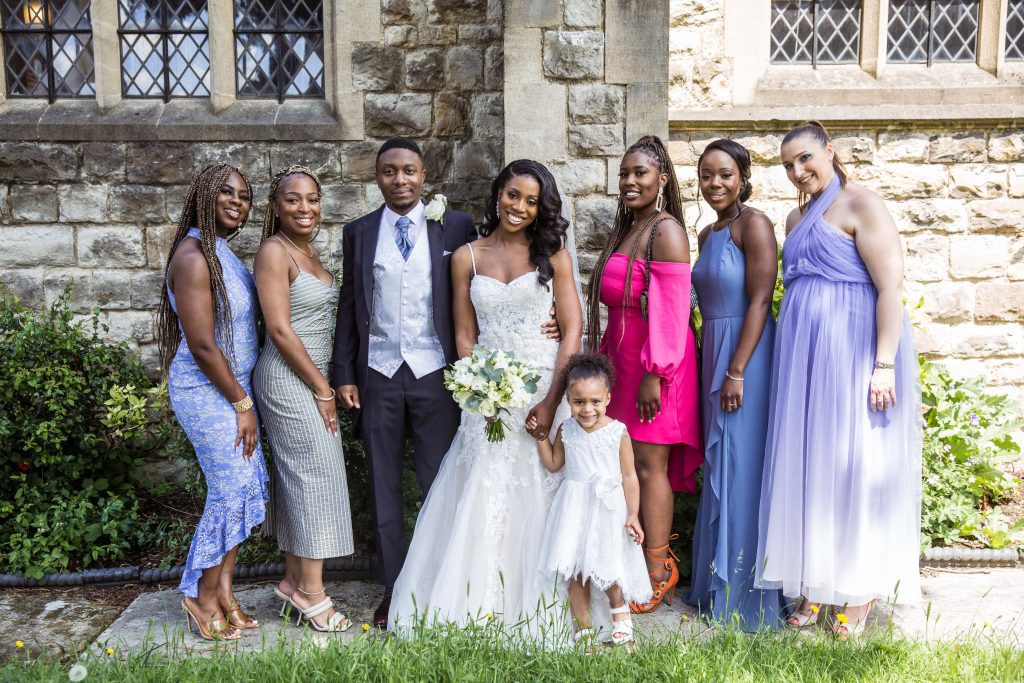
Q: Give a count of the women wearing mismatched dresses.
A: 5